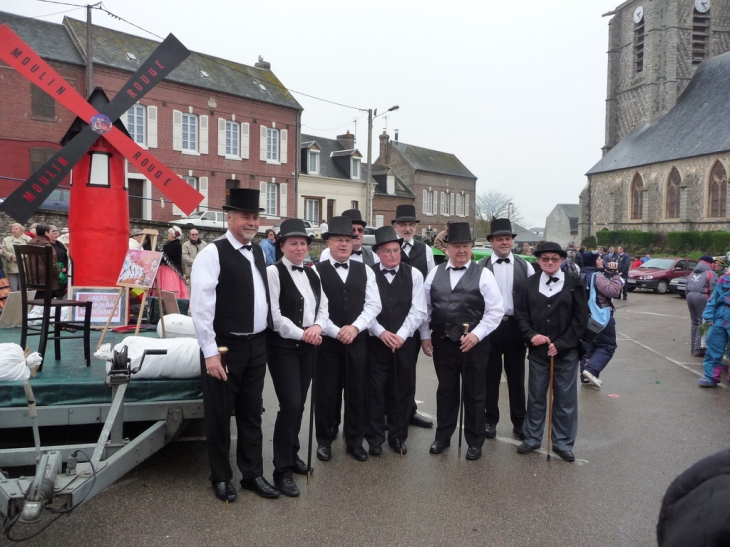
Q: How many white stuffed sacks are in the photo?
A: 3